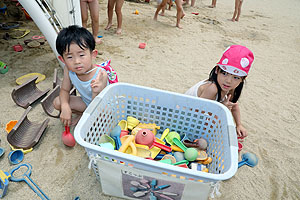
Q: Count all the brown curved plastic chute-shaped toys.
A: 4